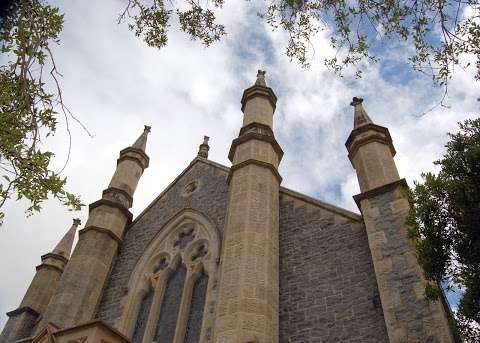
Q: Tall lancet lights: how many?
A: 3